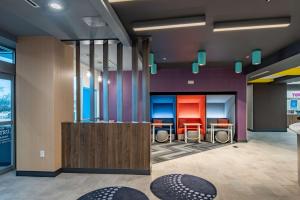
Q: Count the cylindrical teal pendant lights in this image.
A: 6